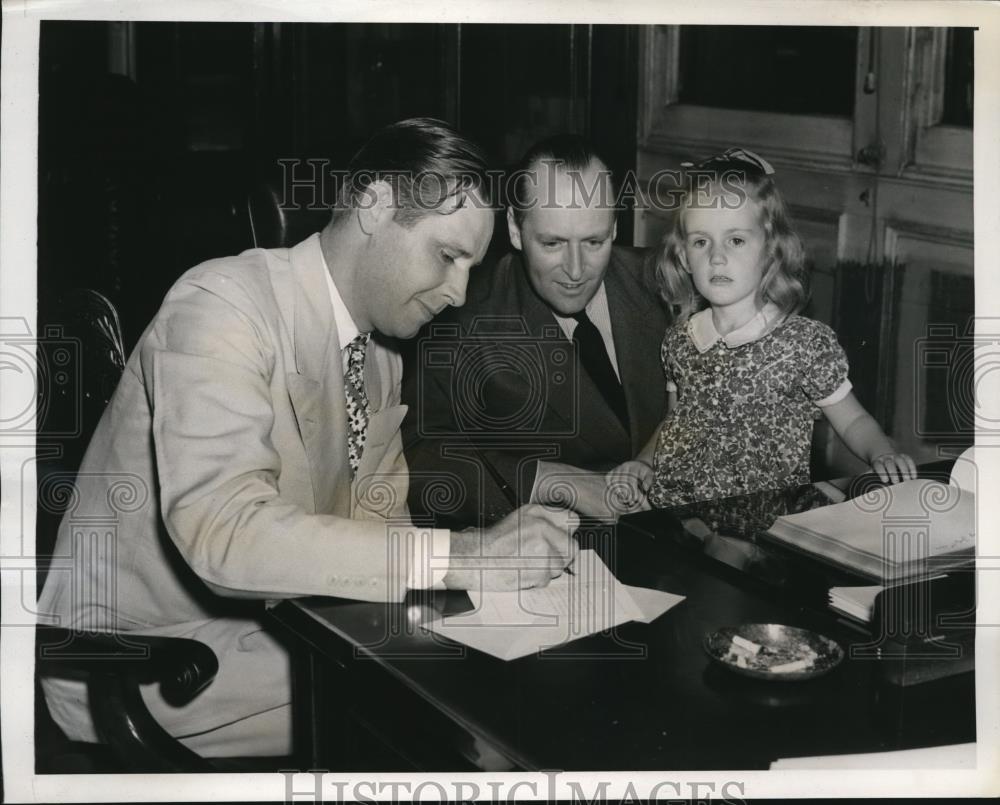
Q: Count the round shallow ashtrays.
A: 1